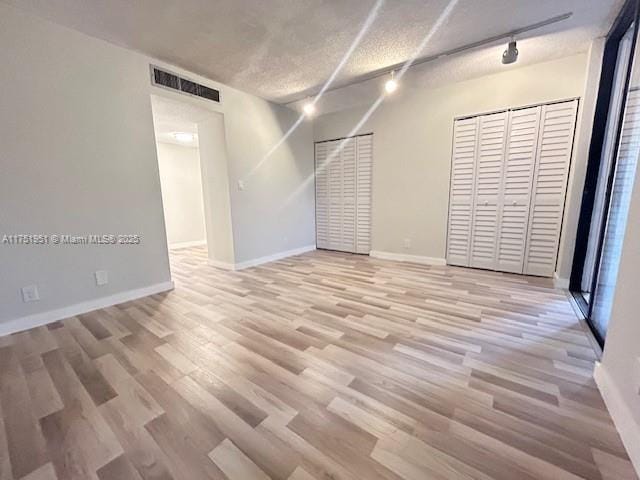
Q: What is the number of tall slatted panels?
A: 8